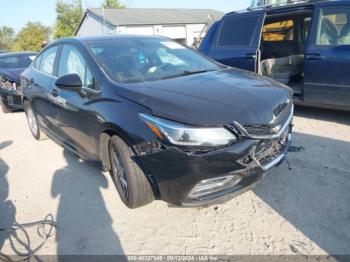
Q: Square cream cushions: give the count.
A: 0